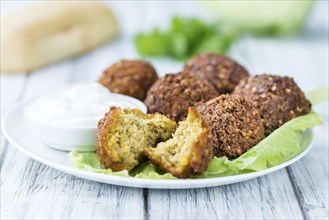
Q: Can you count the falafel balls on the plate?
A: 6